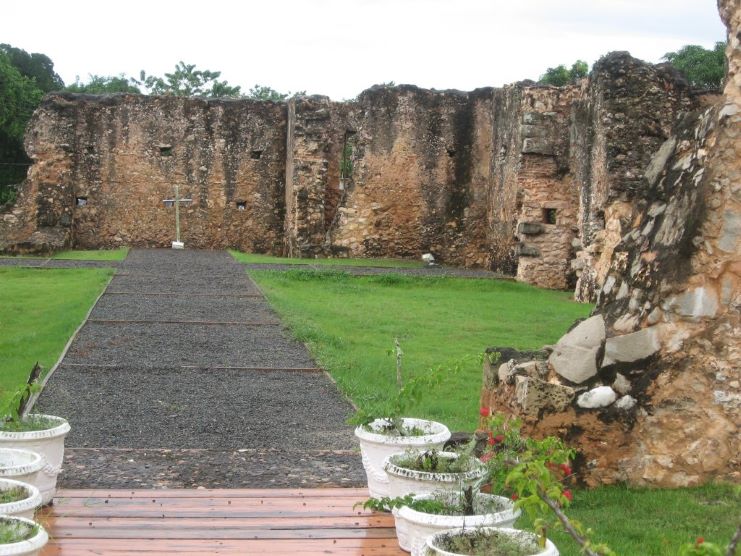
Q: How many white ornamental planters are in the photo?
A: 8